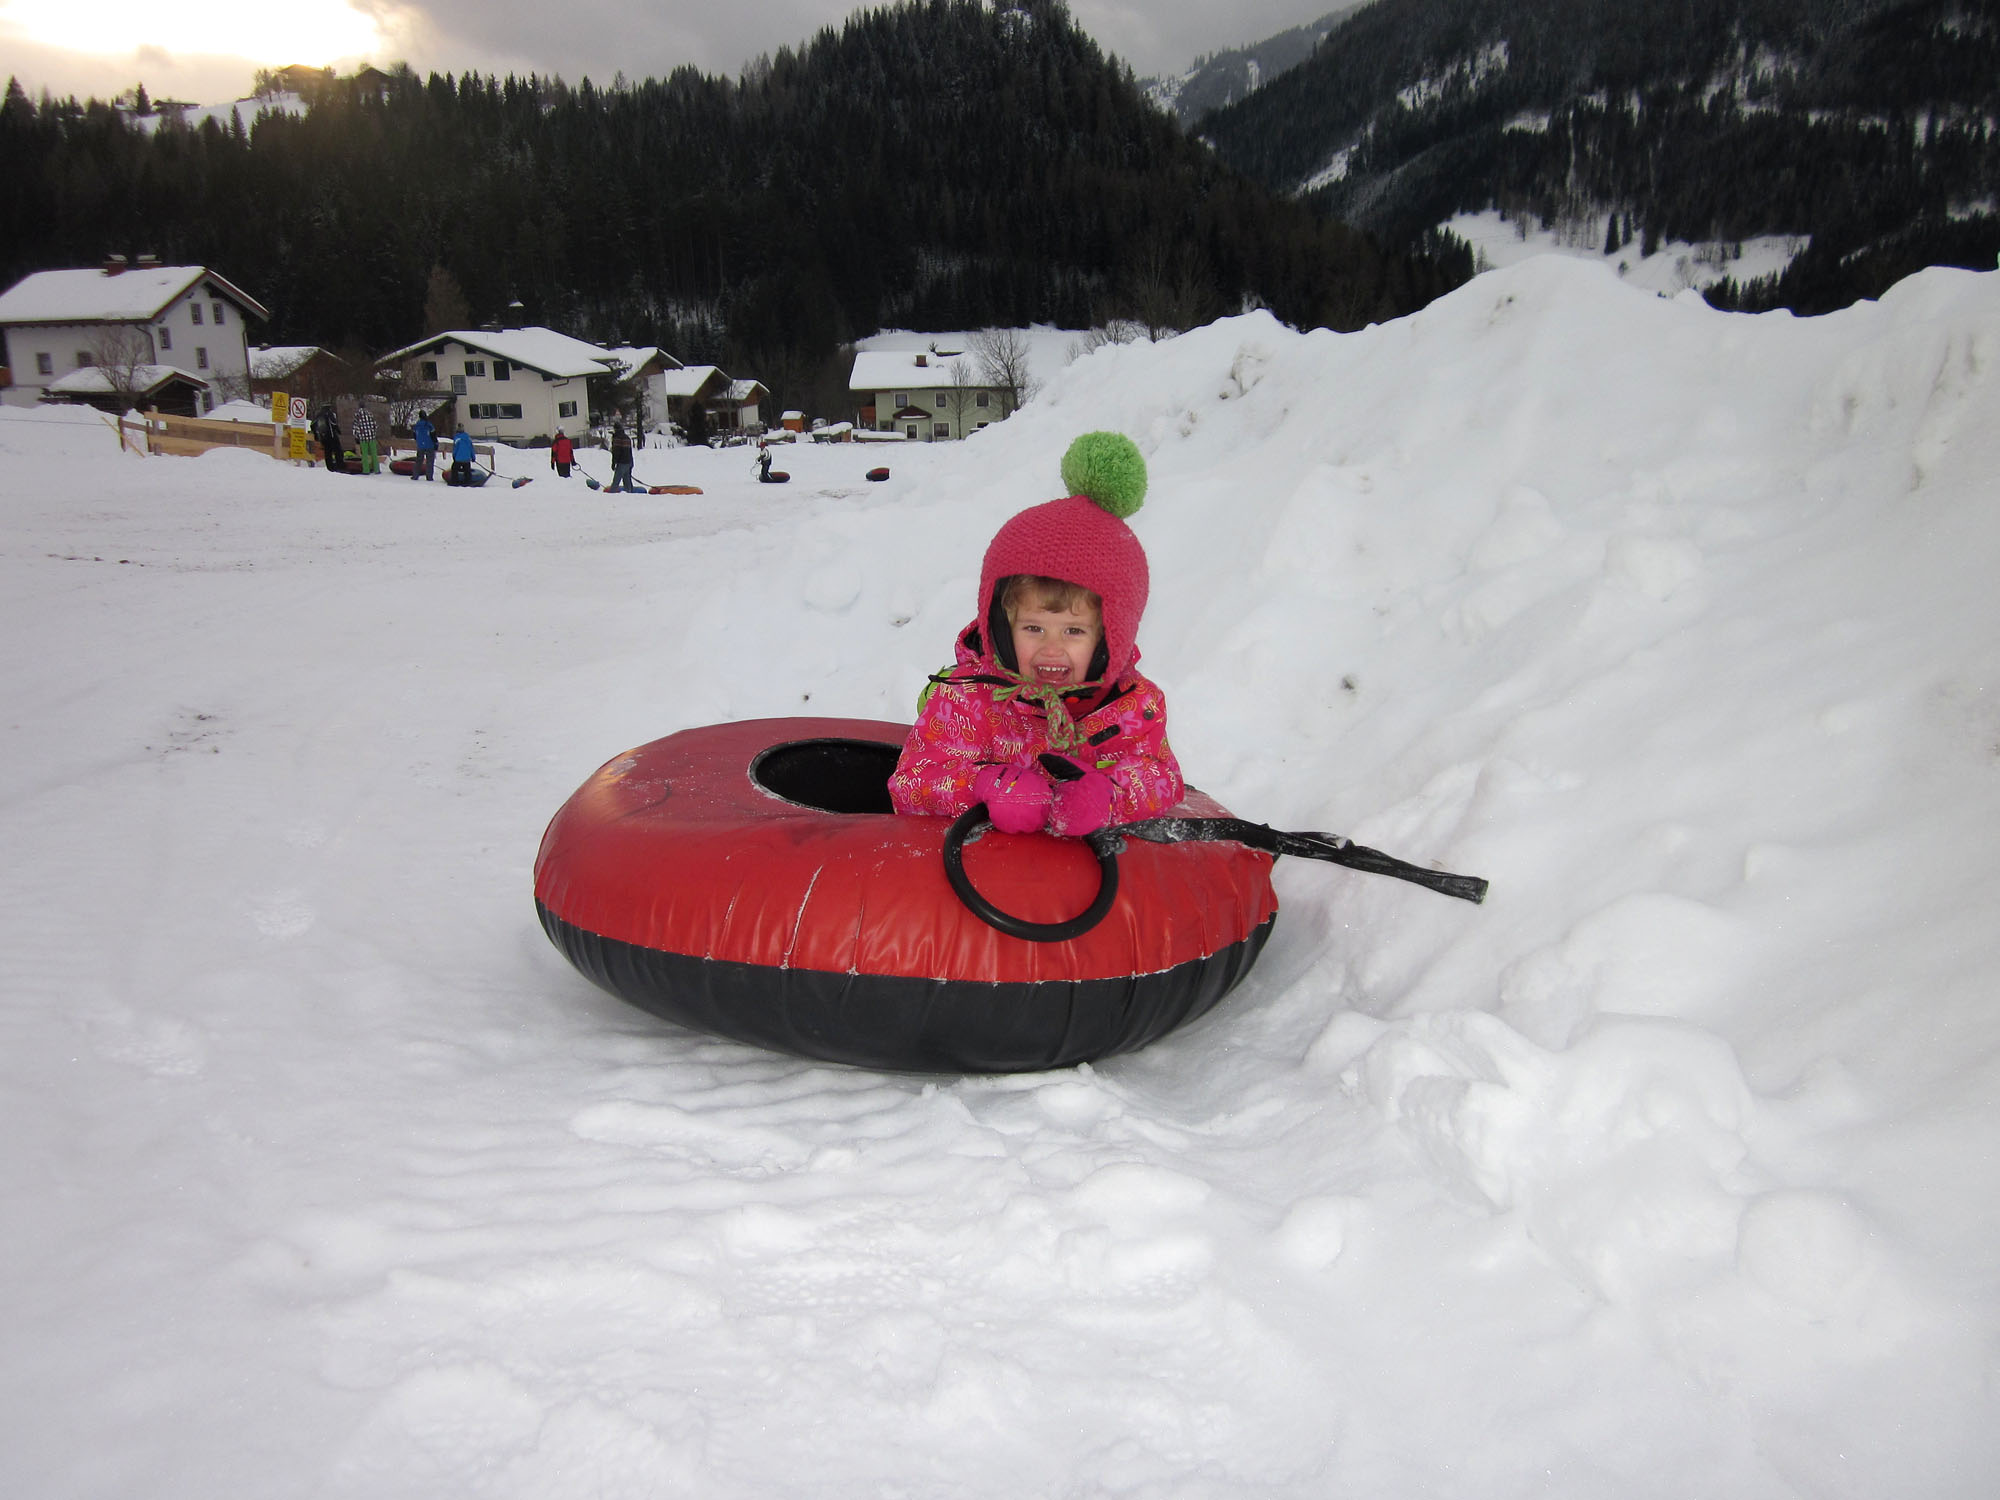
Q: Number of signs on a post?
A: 3